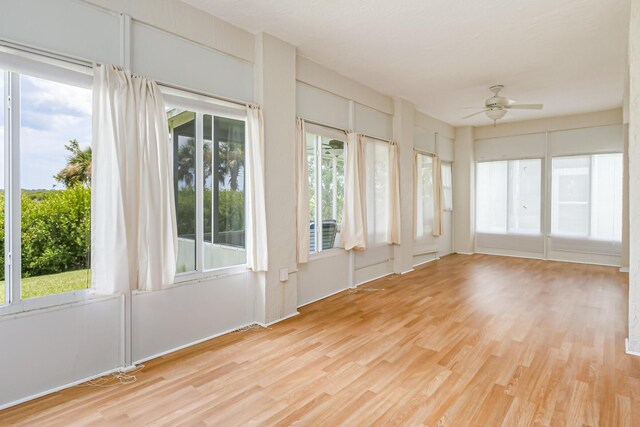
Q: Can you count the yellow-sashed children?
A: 0